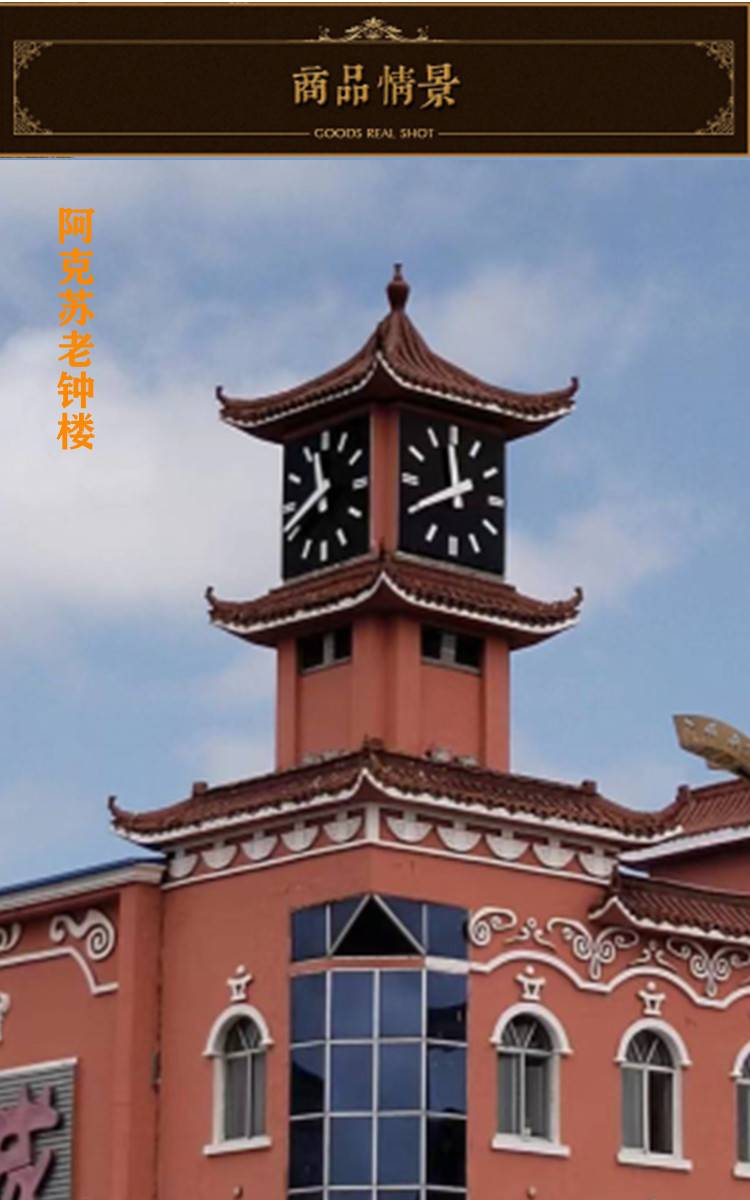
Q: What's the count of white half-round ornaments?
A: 10